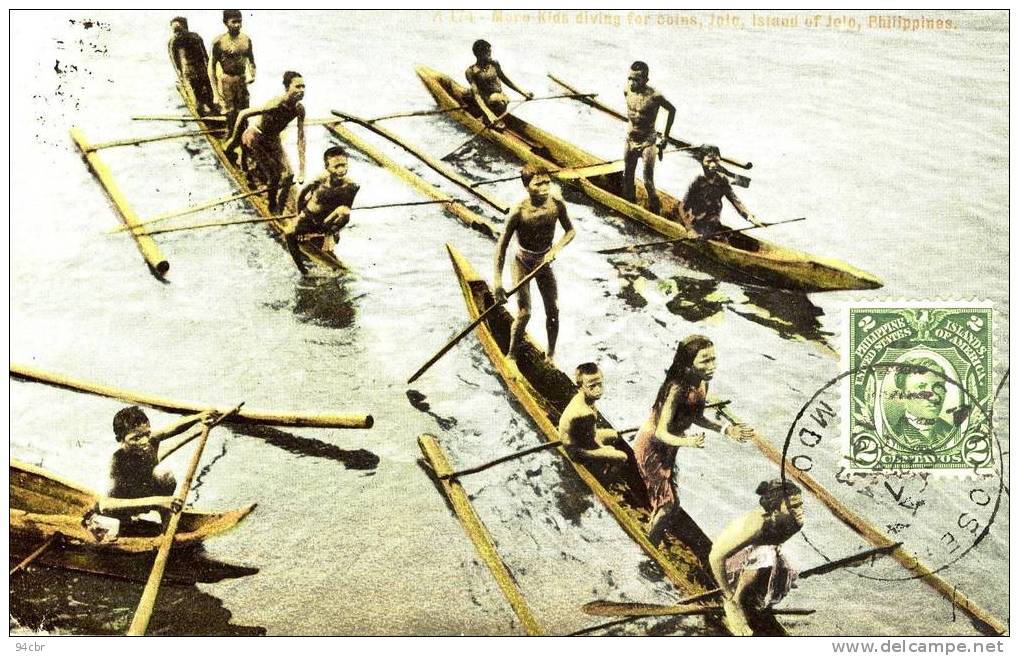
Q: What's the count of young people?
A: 12